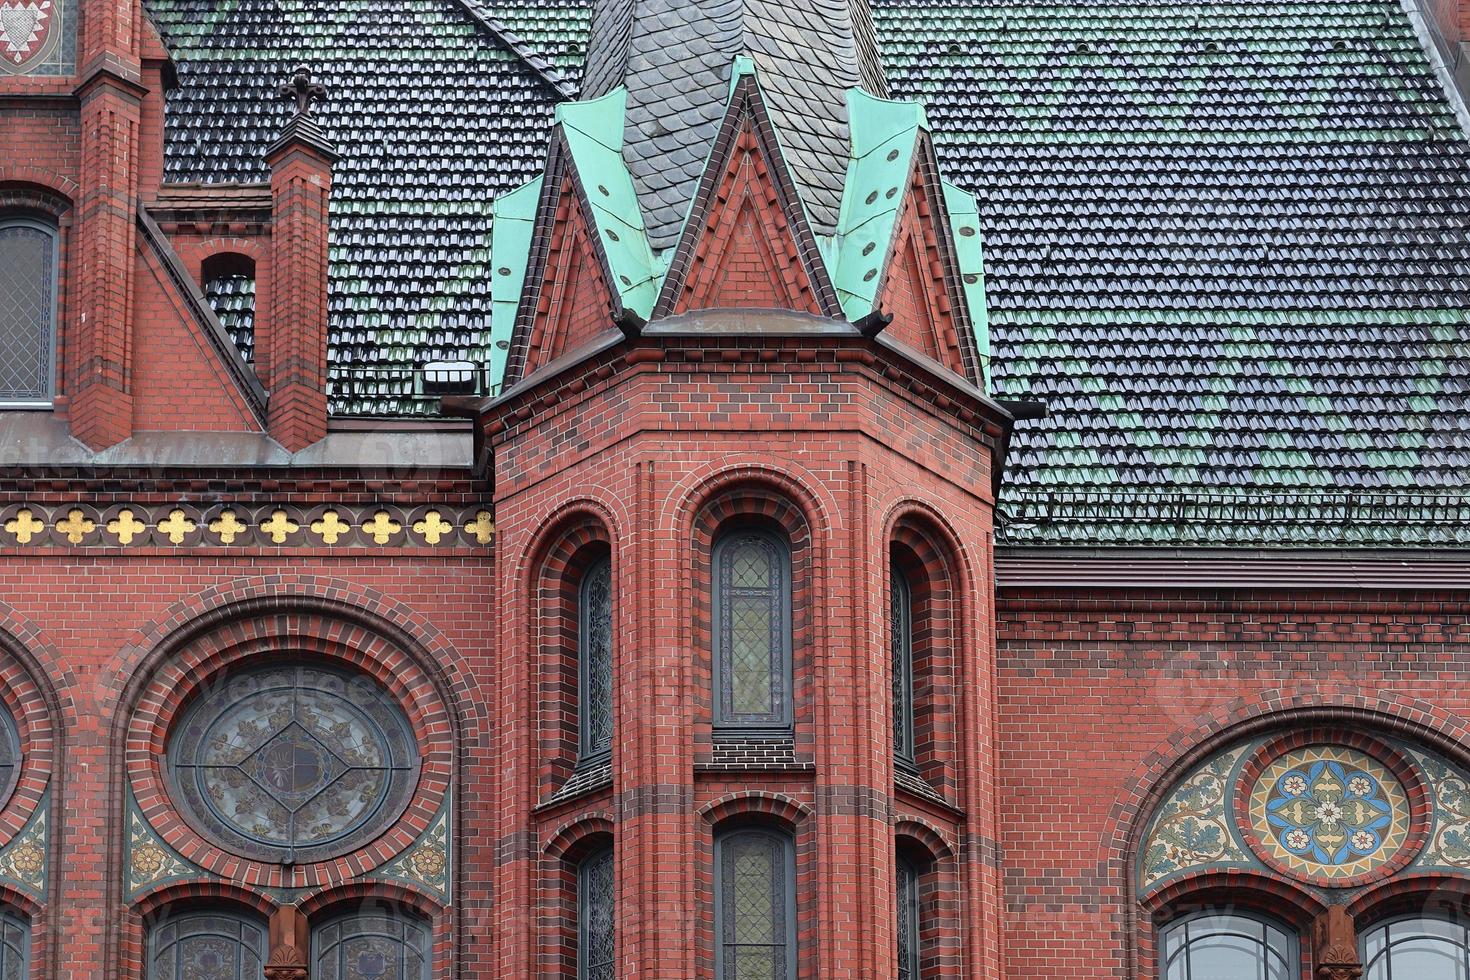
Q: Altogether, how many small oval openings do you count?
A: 12